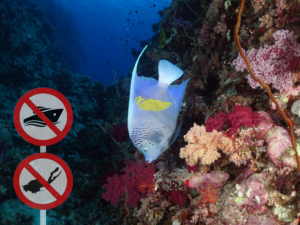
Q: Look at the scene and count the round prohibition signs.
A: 2